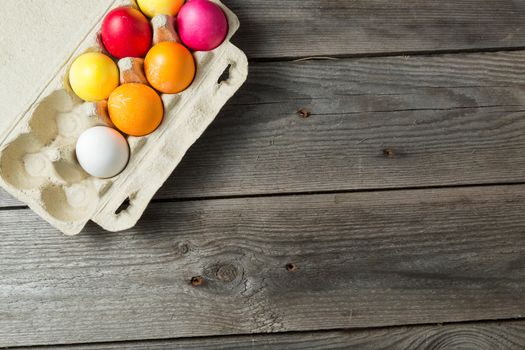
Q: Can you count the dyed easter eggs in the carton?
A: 6